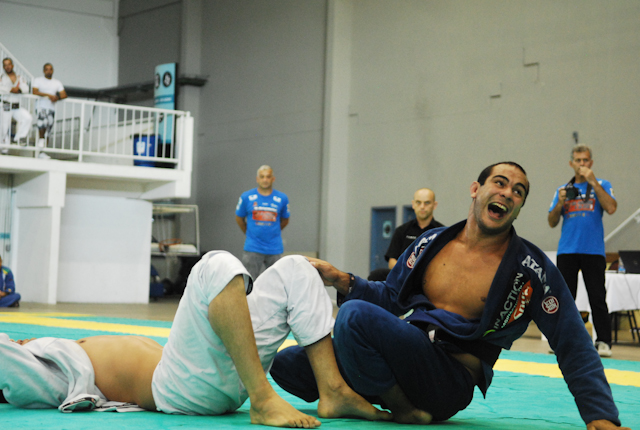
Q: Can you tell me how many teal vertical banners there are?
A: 1